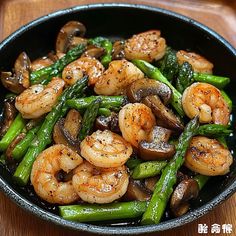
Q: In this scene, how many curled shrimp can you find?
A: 11